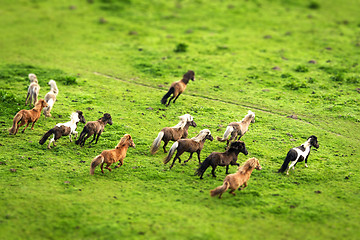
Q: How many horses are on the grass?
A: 13